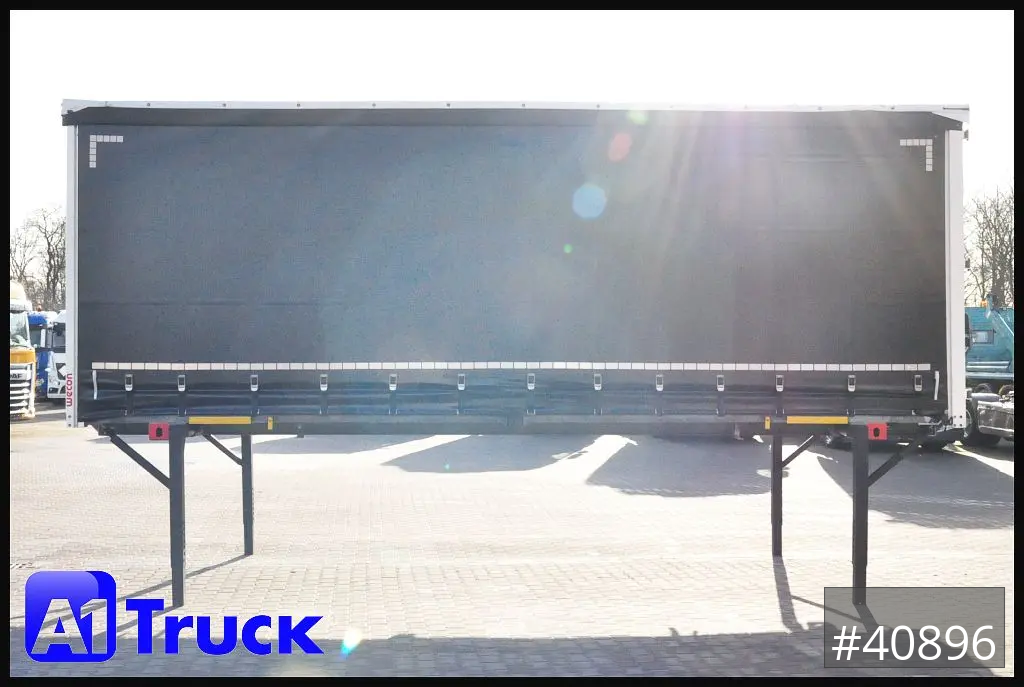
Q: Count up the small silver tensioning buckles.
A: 13